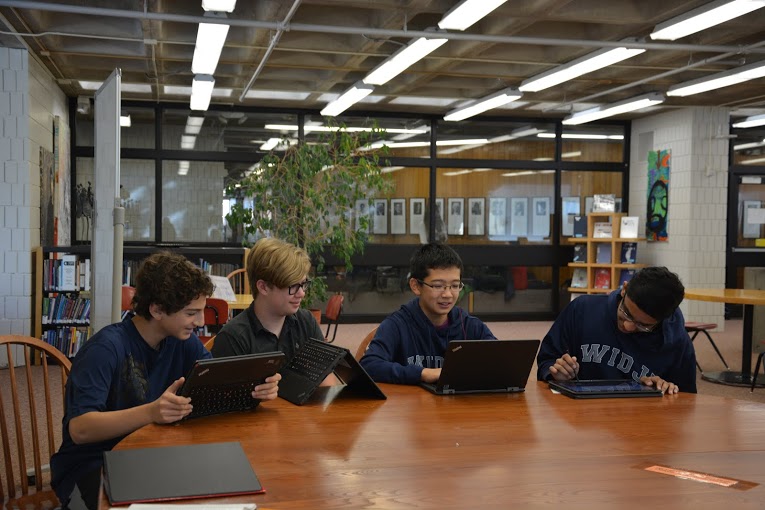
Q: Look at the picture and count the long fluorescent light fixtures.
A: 12